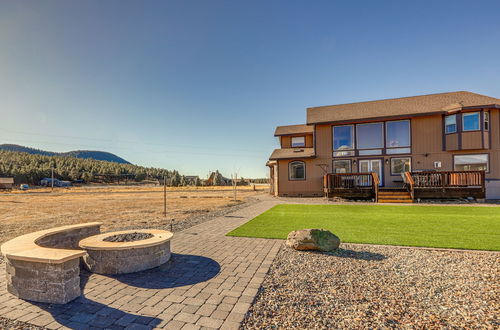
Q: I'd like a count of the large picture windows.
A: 3